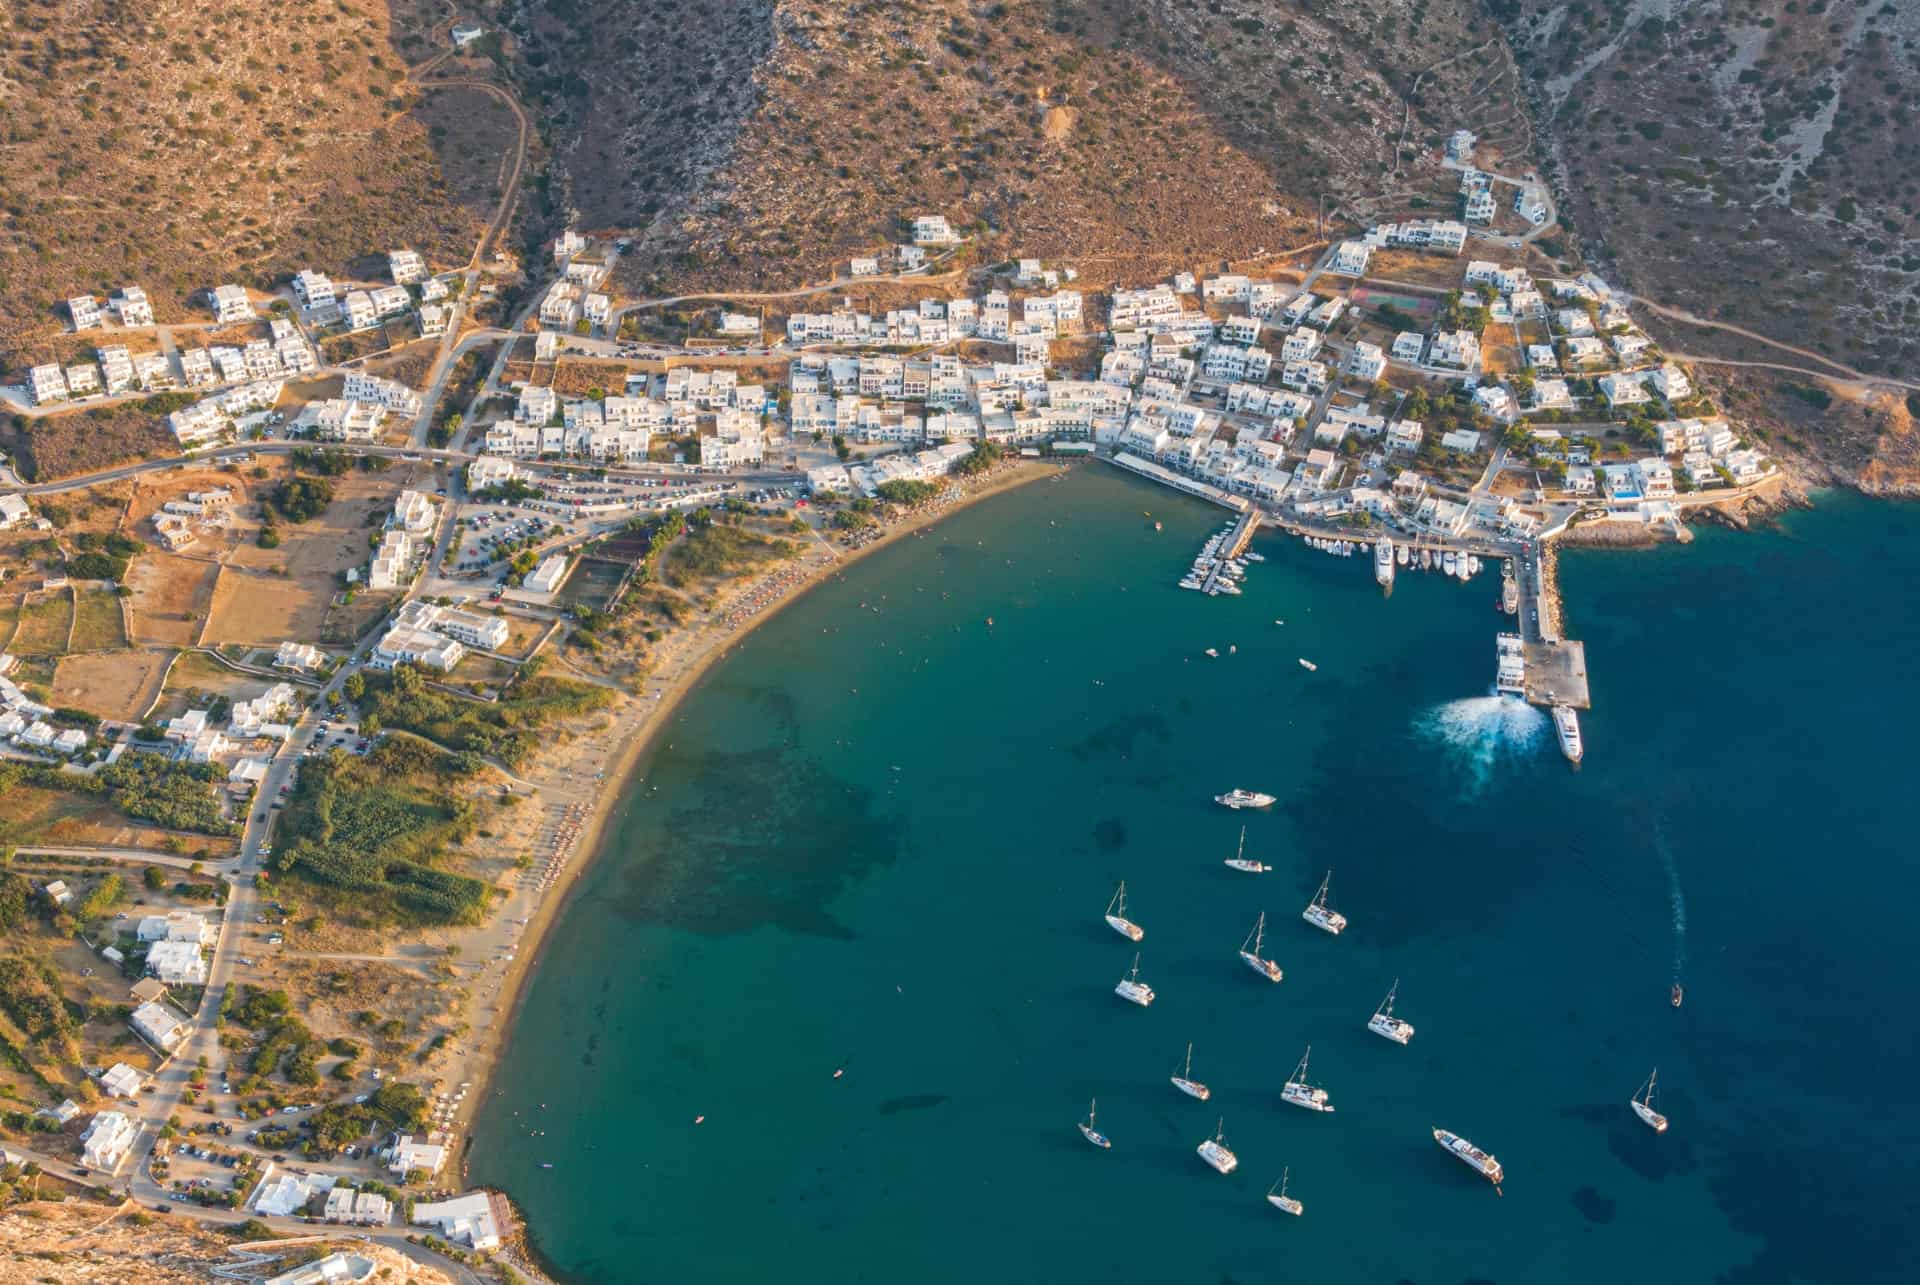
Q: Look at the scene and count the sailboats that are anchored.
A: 12